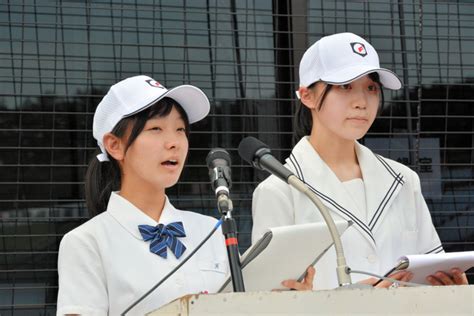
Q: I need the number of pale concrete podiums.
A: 1